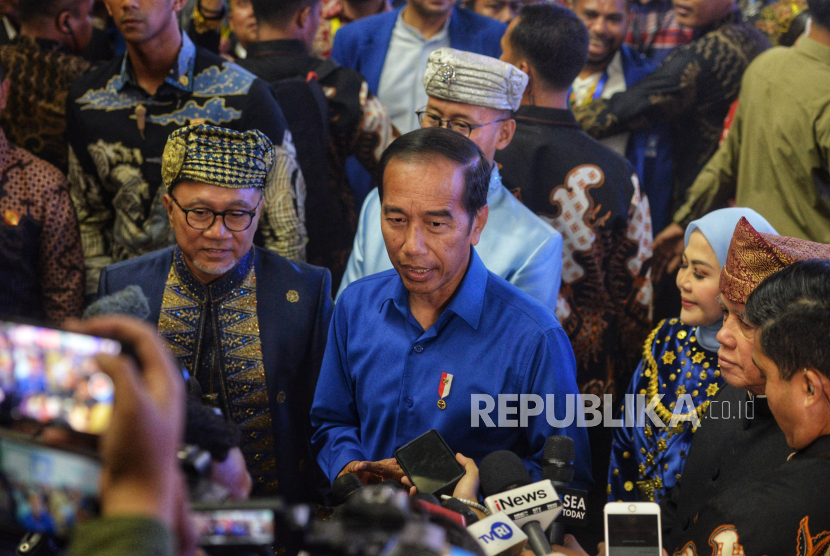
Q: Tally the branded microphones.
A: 3